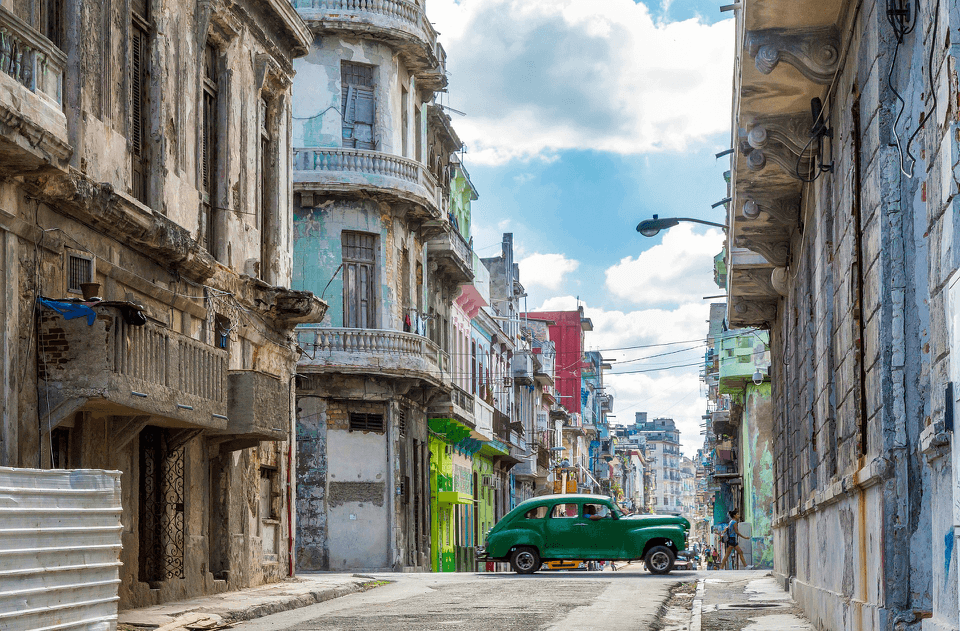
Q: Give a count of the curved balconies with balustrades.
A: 3